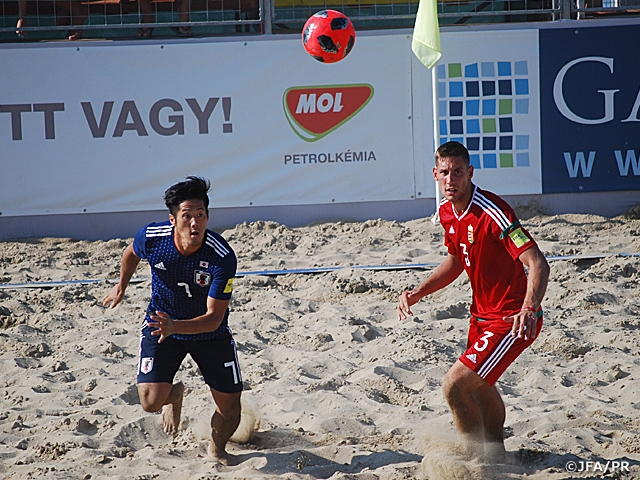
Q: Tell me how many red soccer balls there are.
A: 1